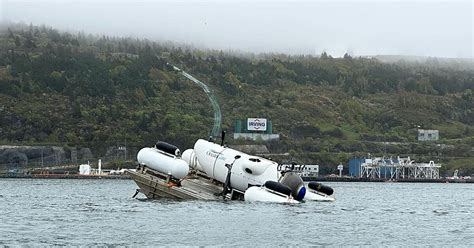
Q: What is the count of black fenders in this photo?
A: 3